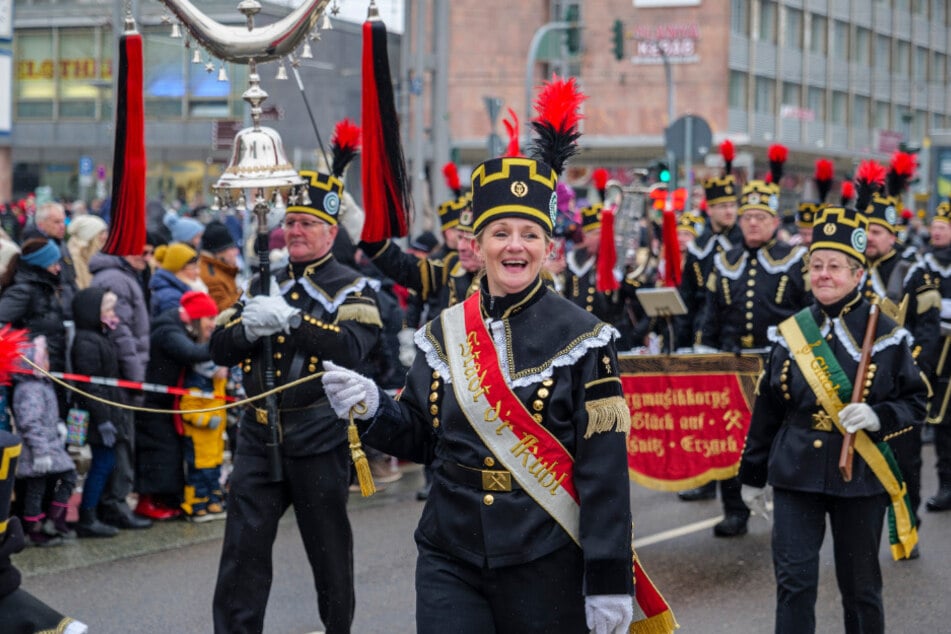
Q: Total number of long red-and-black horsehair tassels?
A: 2